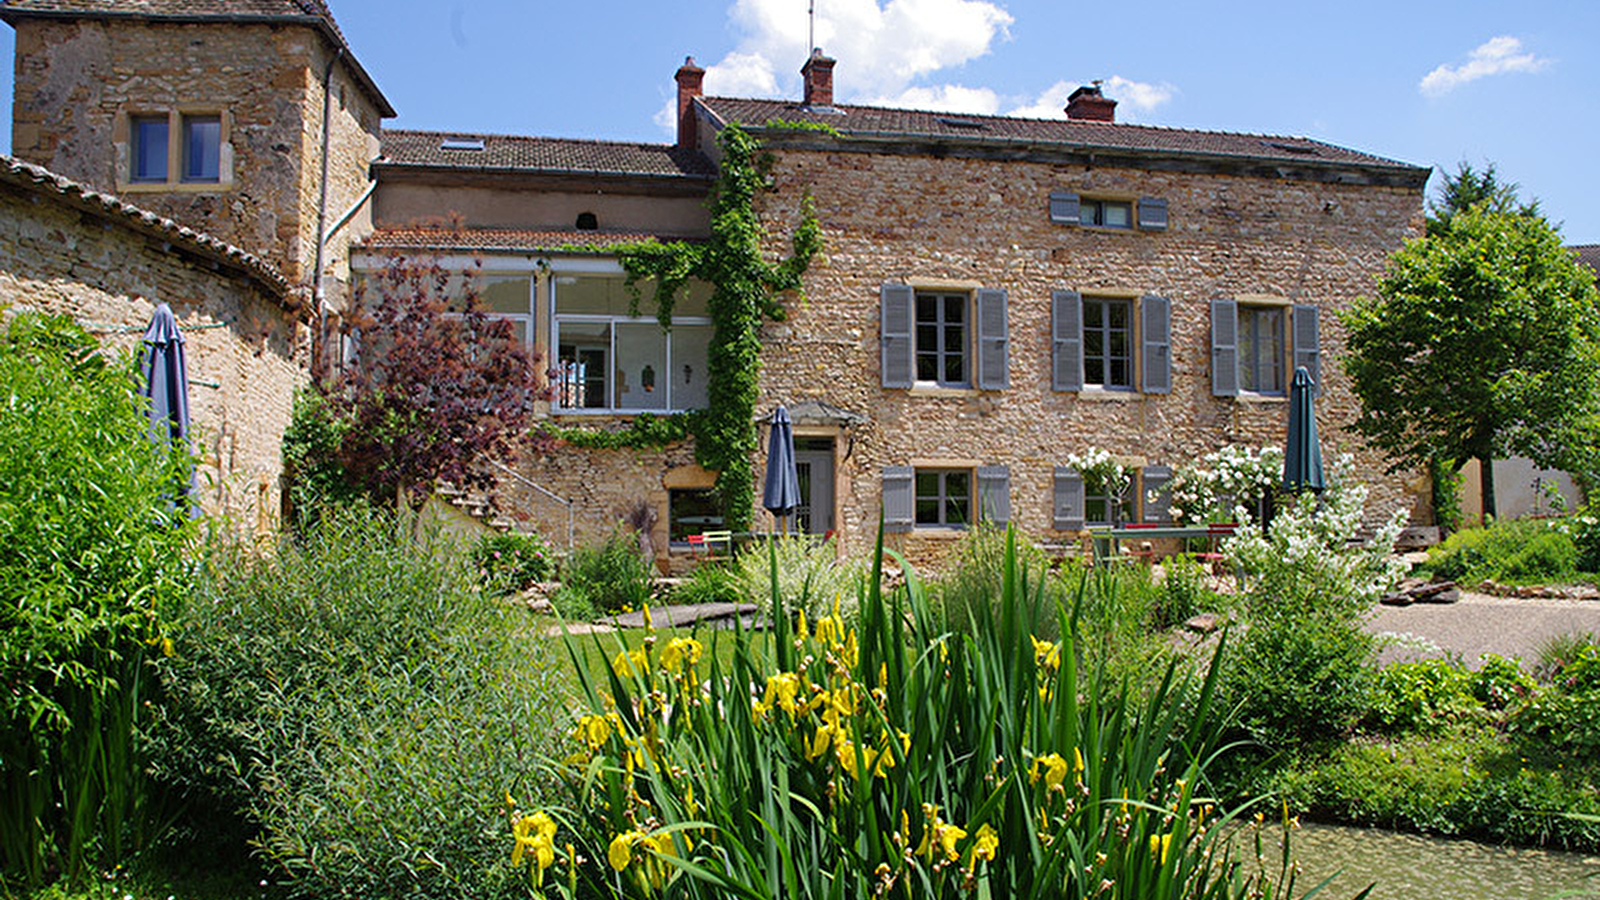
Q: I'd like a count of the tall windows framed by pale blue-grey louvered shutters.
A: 3